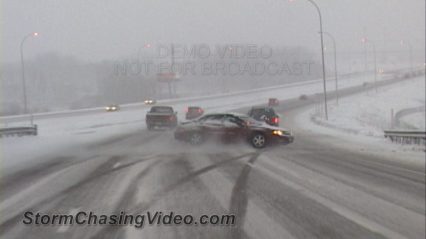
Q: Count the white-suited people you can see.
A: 0